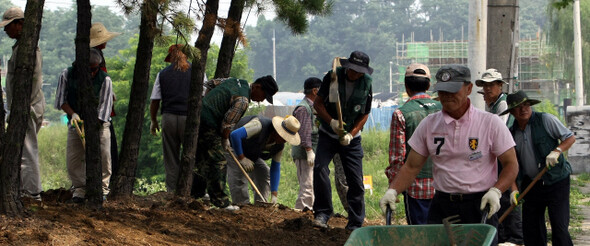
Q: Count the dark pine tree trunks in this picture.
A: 5